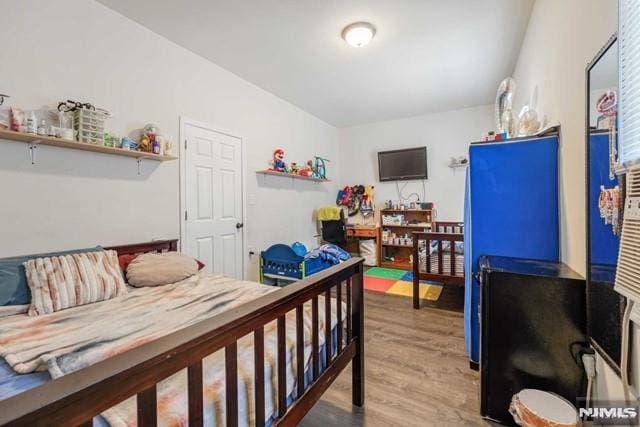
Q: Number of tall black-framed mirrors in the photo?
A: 1